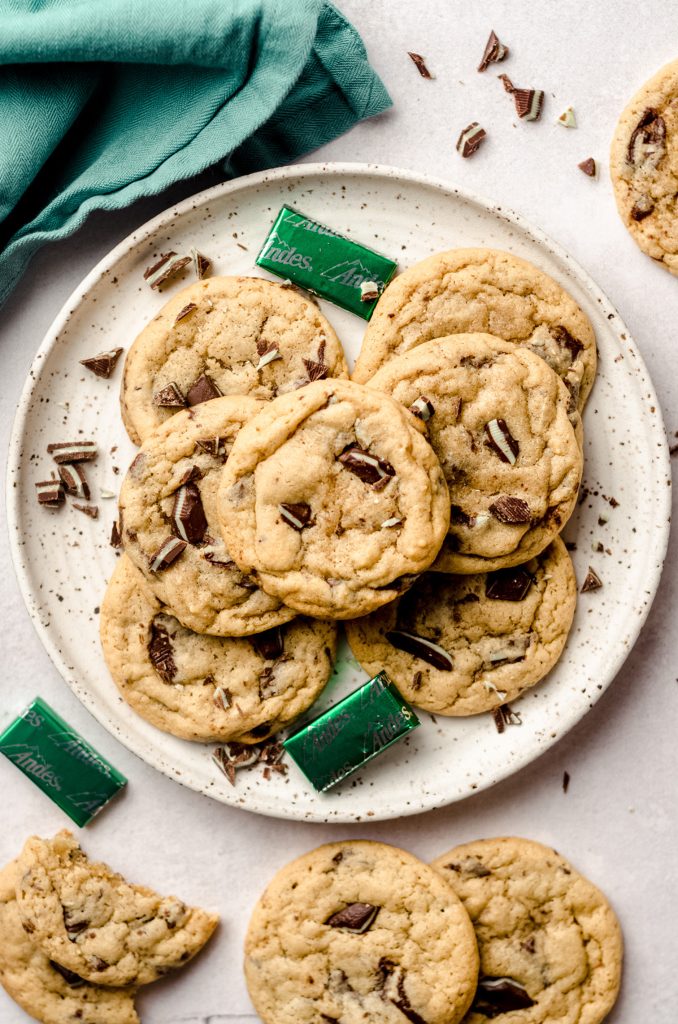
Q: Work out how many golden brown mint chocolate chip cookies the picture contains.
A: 12